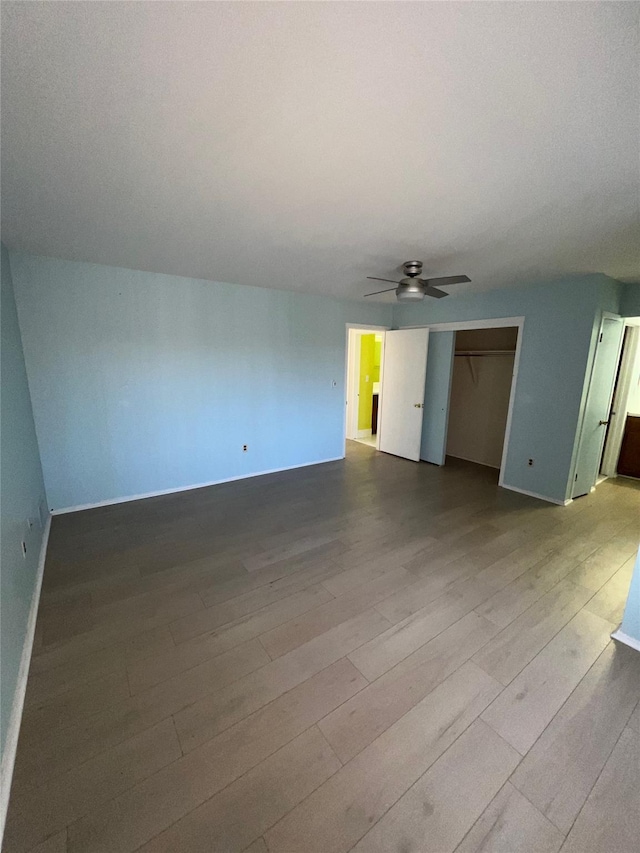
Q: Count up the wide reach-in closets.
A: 1